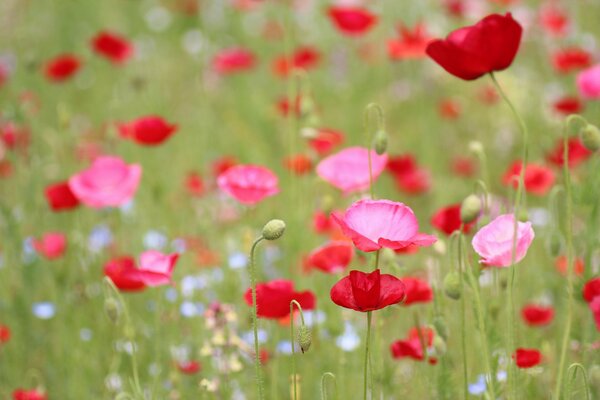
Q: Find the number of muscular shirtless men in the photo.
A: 0